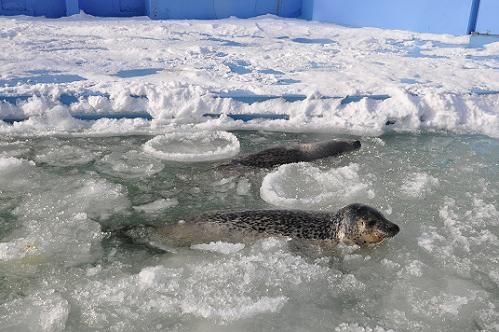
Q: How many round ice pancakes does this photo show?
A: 2